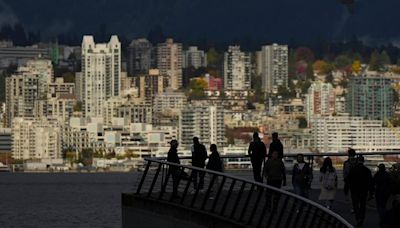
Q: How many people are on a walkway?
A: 11